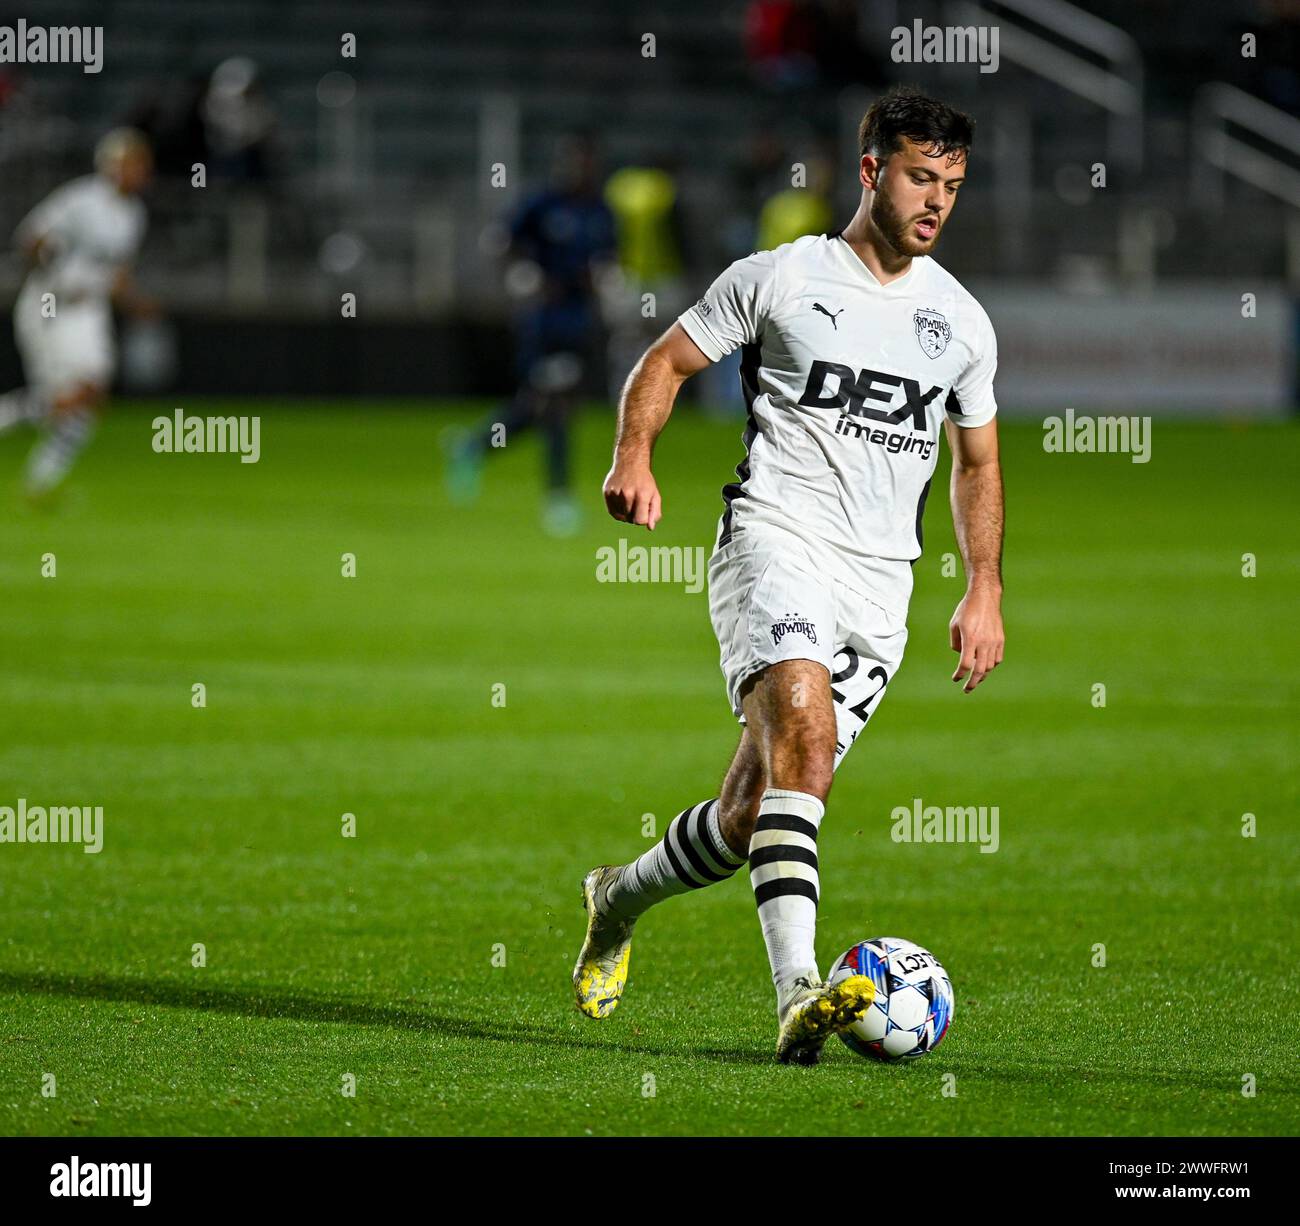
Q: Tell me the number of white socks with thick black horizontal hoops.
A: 2